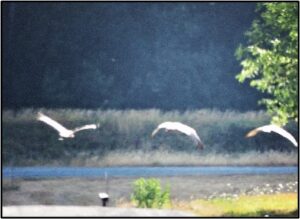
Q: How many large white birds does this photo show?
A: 3